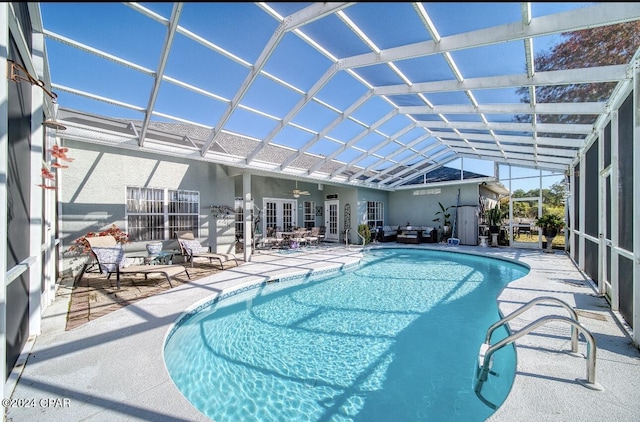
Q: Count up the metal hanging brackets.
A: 1